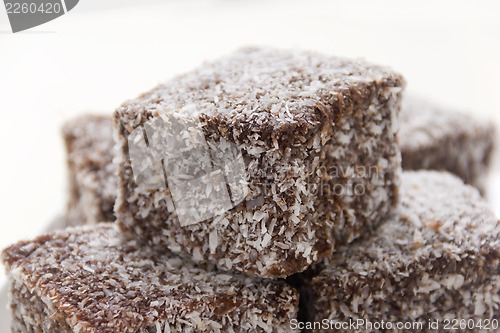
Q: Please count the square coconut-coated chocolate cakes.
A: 5